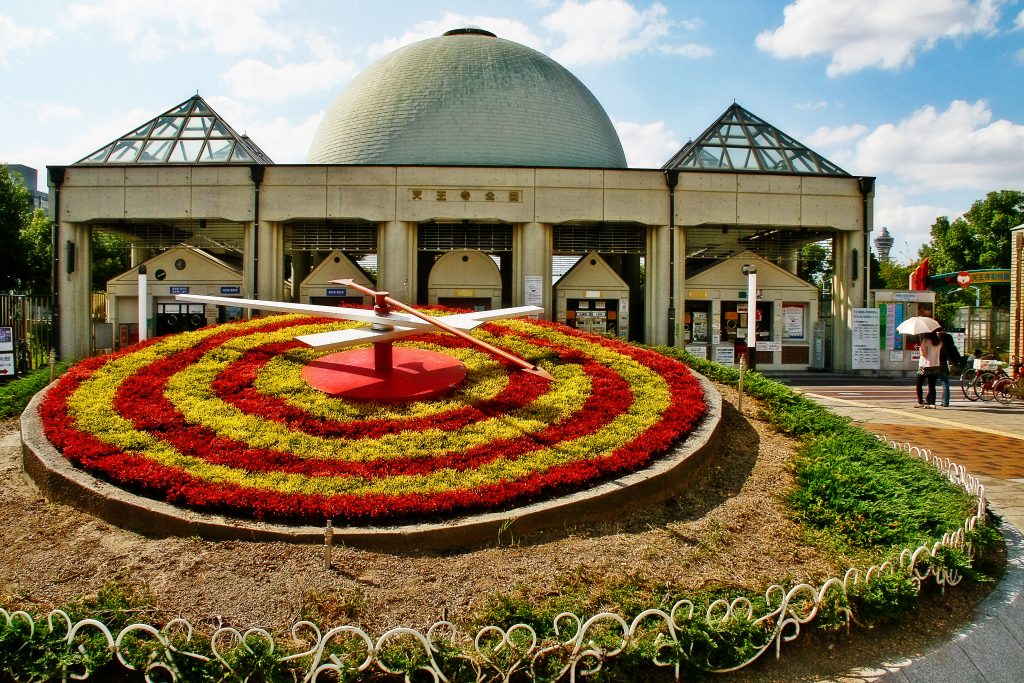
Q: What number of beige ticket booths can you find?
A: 5